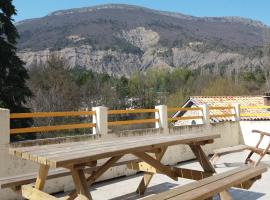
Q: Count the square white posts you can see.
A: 5